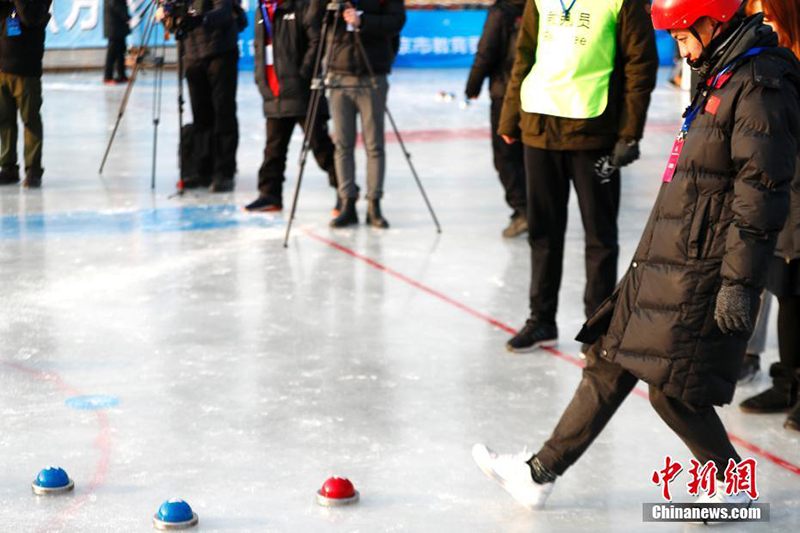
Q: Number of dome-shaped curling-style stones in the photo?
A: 3